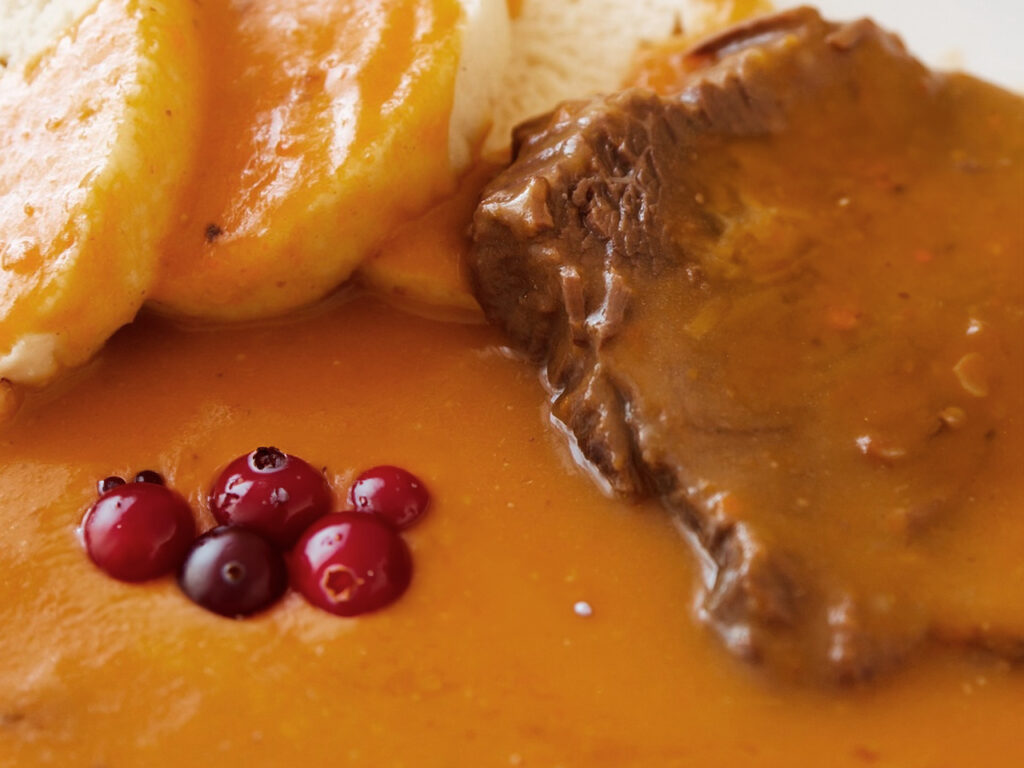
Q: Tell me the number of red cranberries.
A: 4